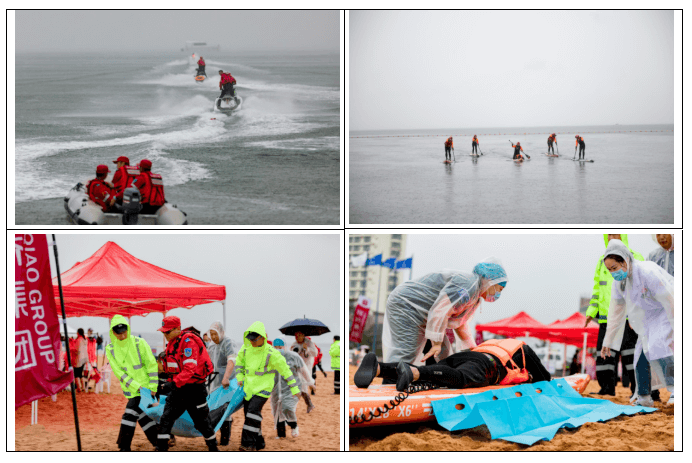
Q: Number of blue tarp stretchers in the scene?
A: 2